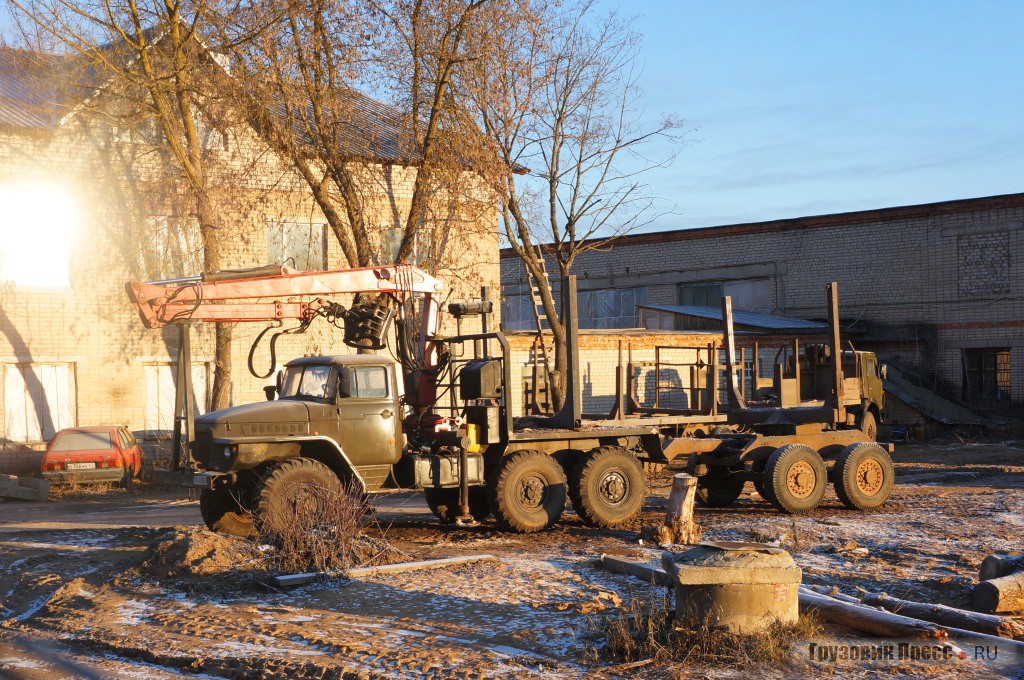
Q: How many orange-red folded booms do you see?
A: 1